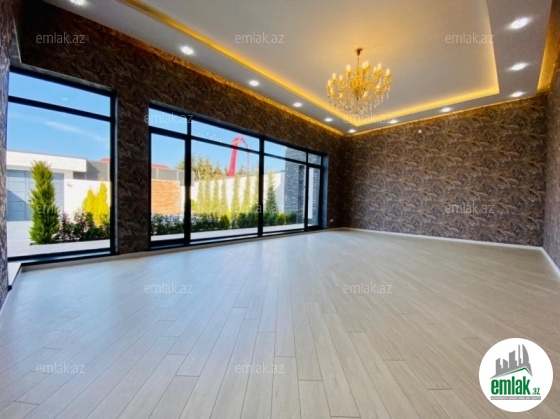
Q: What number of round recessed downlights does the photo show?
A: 11